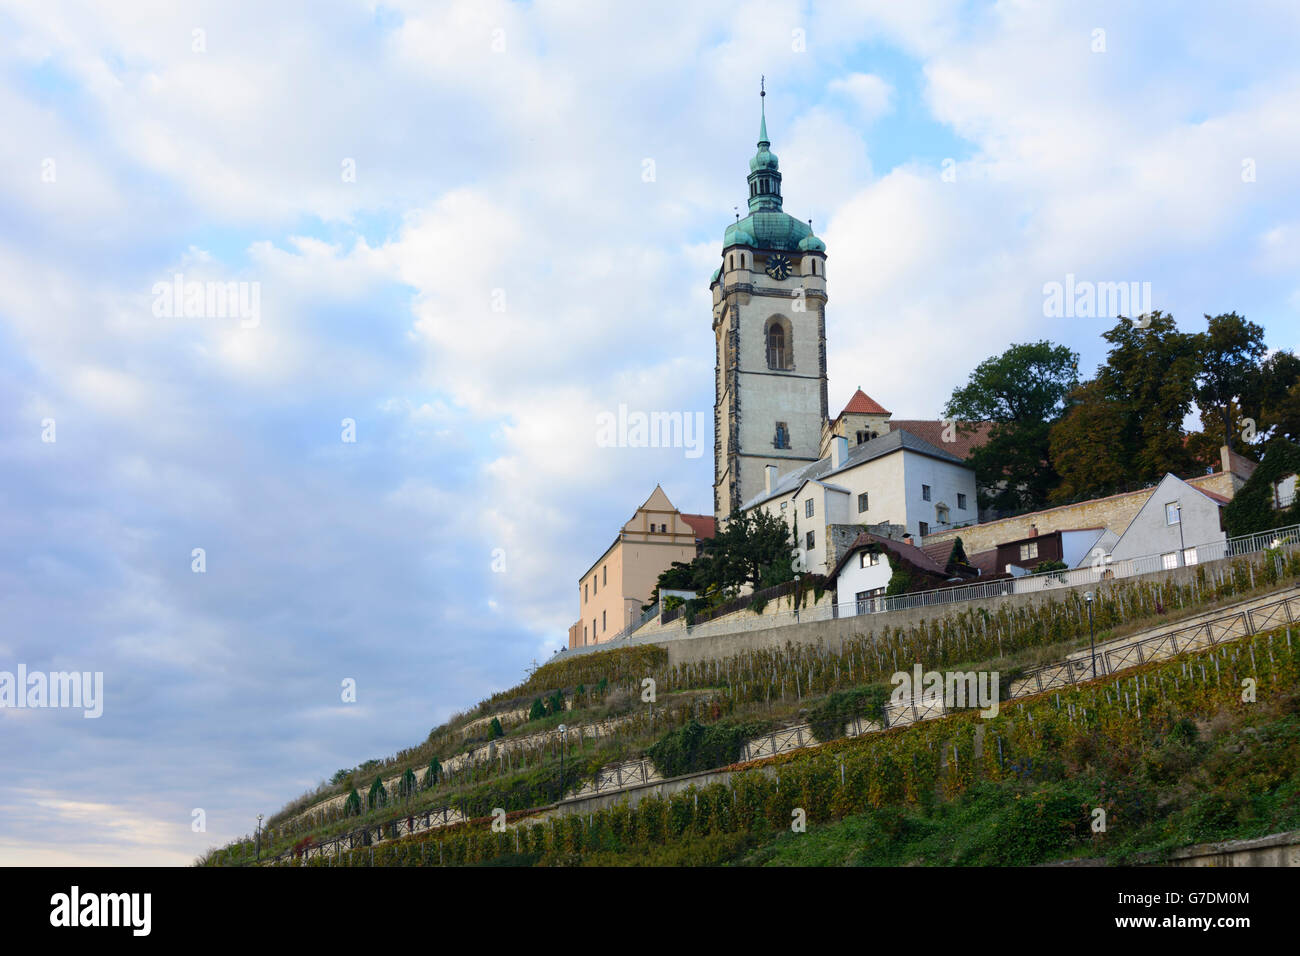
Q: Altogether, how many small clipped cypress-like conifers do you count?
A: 9